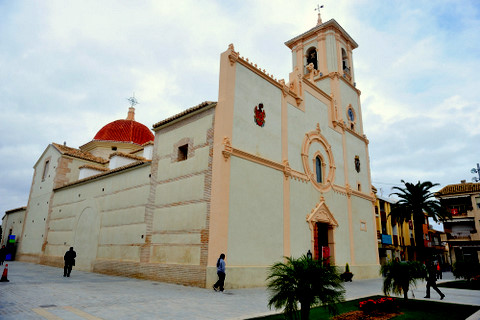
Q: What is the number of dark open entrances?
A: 1